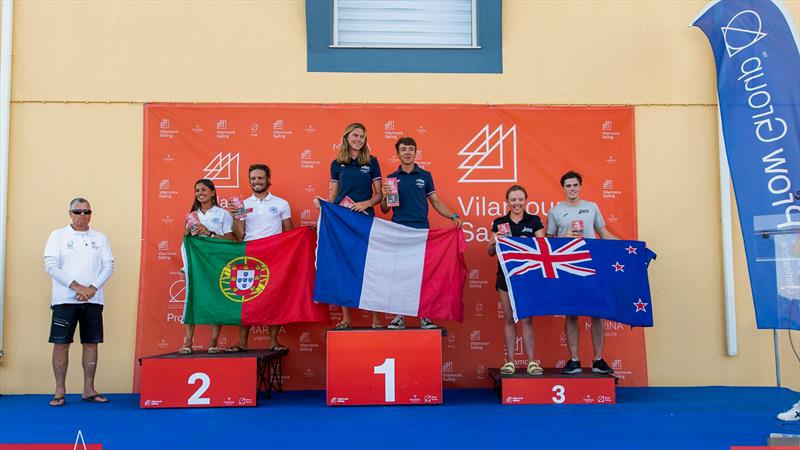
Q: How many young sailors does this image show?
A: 6